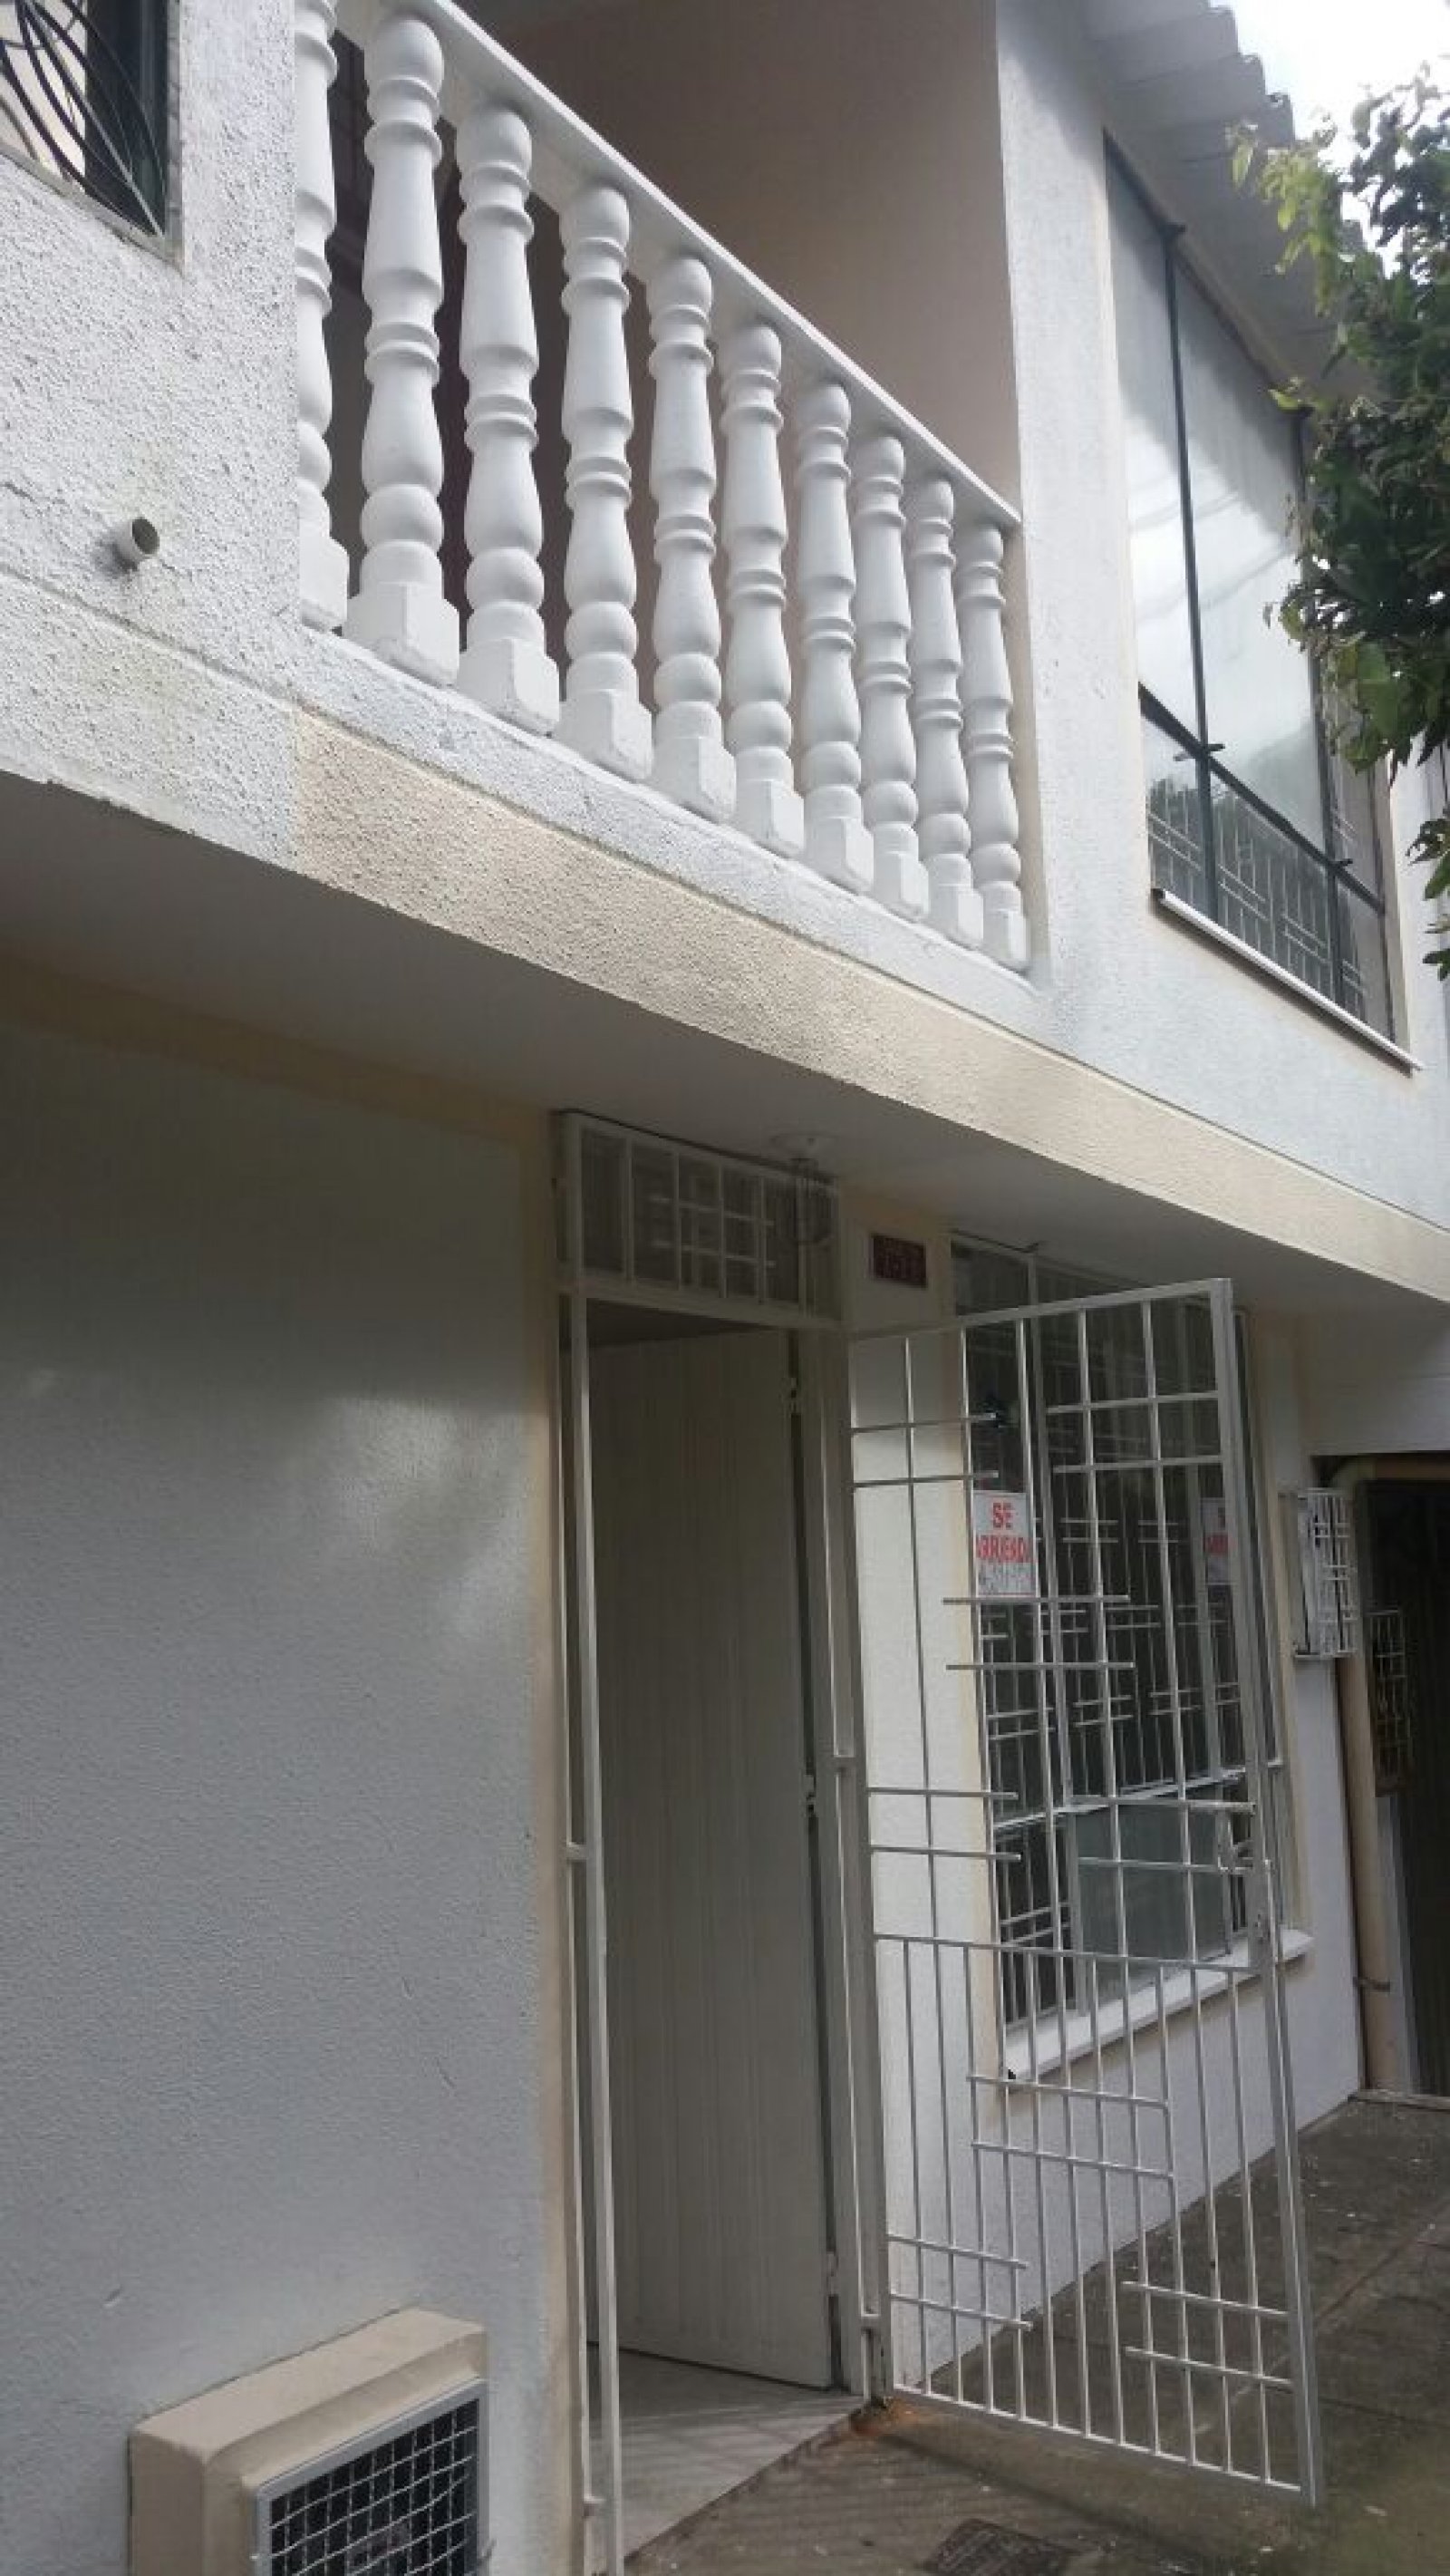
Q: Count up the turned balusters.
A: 10